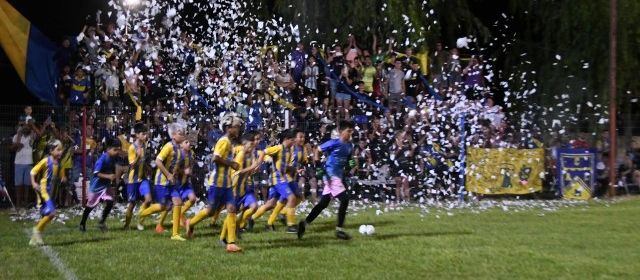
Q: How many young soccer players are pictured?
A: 11